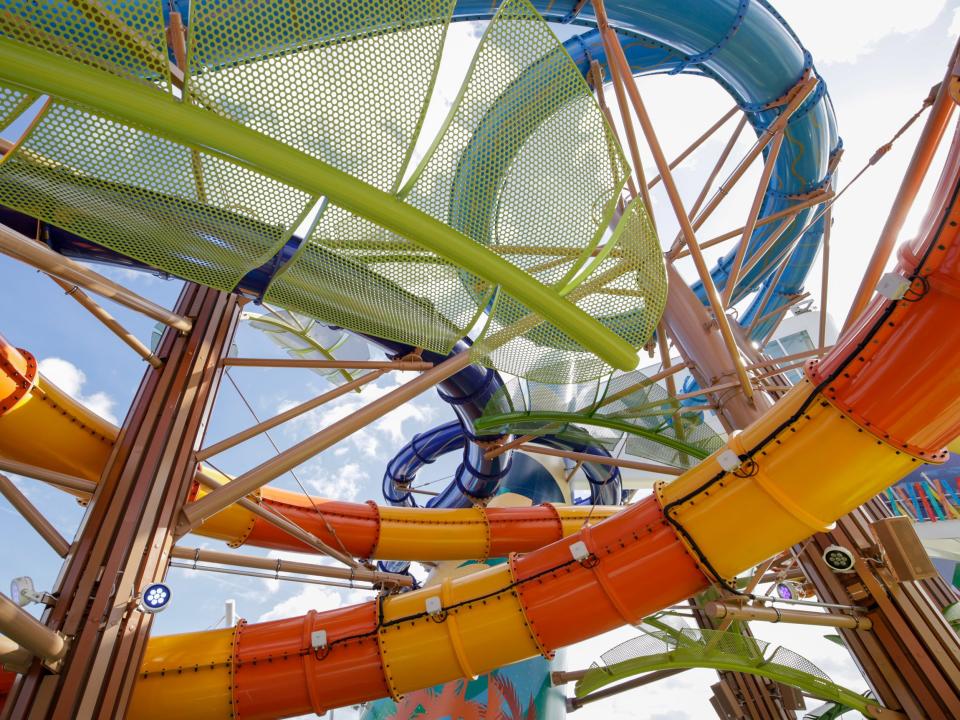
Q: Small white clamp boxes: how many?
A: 5